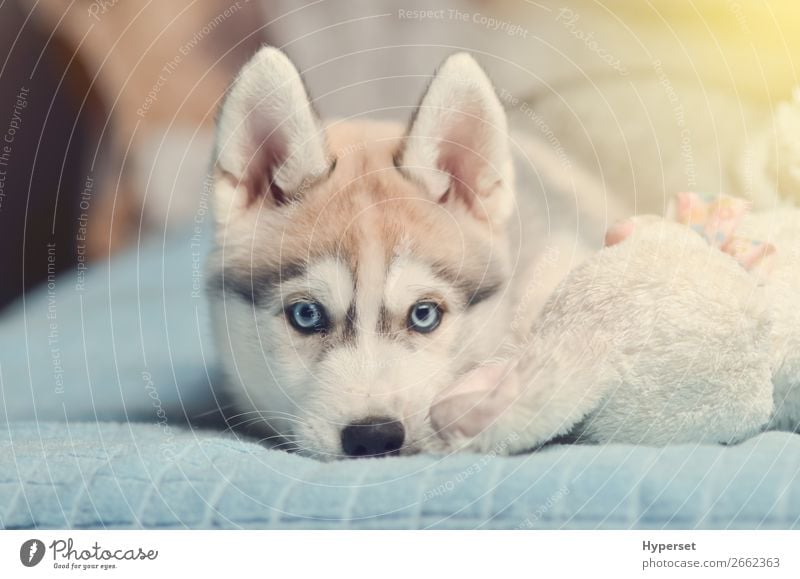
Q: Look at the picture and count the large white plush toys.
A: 1